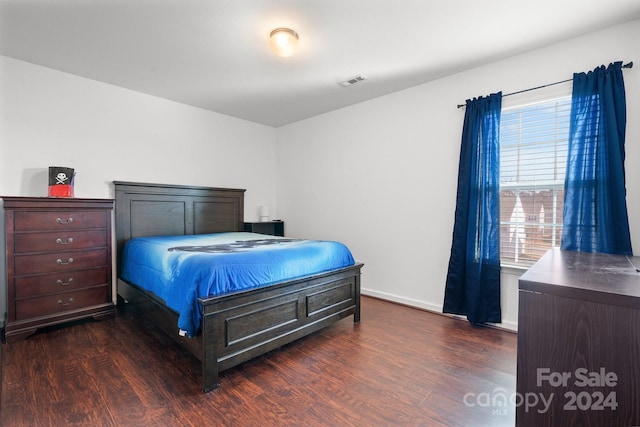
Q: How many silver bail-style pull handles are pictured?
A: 5